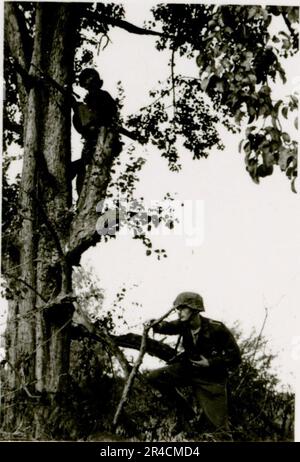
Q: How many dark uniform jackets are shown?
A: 2